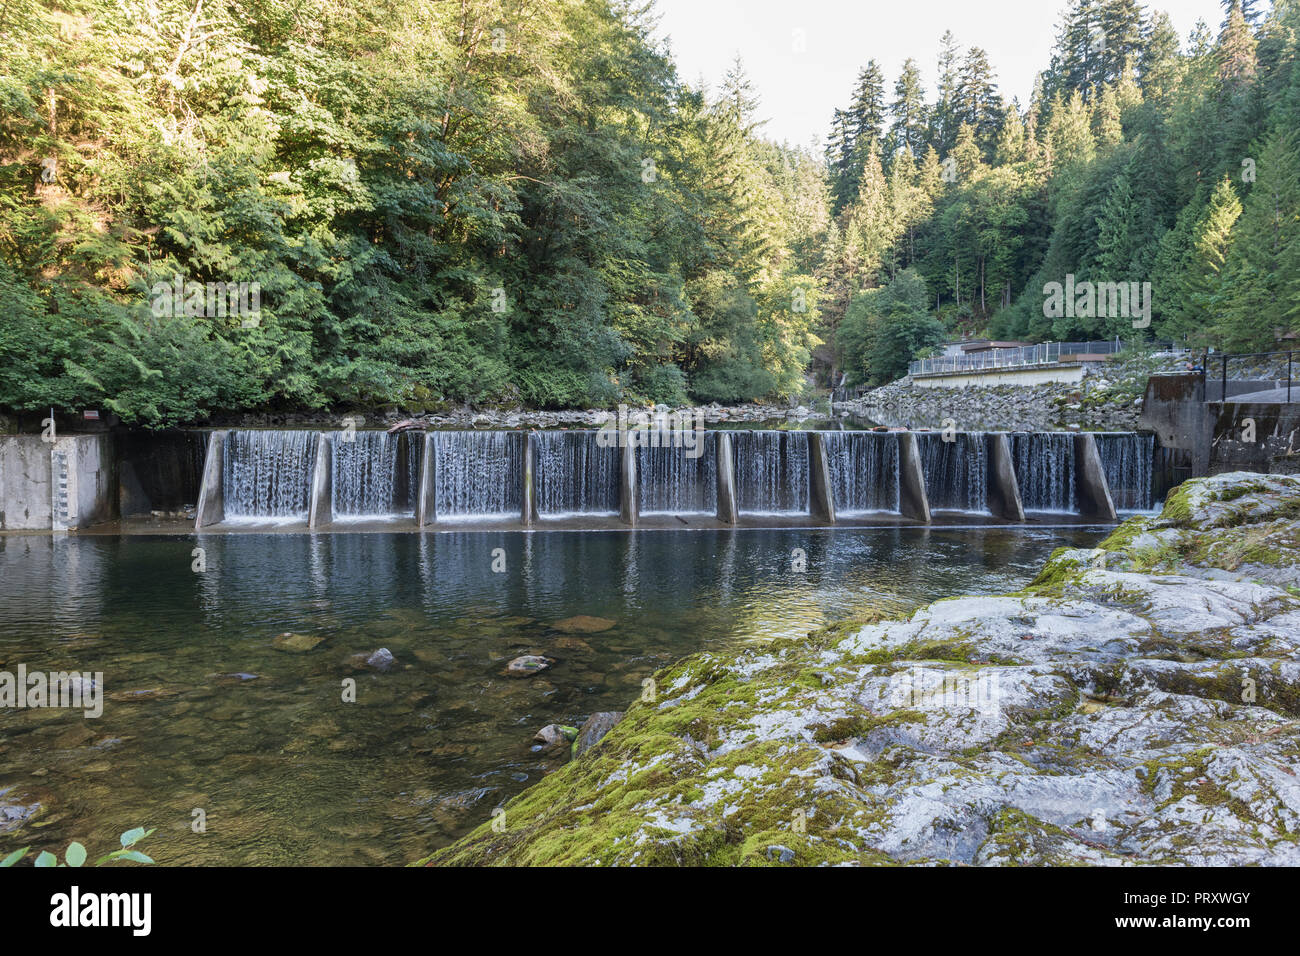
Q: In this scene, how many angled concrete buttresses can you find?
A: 10